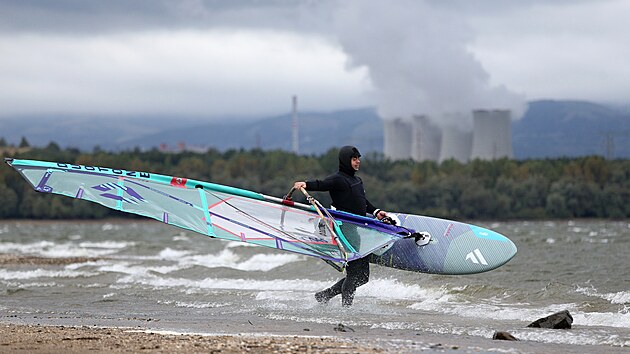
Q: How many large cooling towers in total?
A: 4